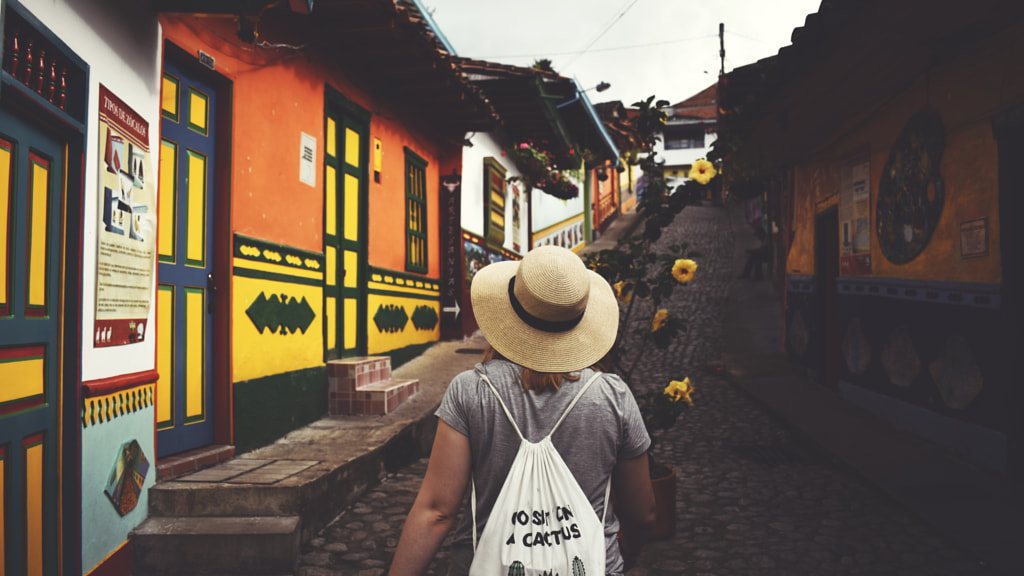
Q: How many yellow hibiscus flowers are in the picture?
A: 5